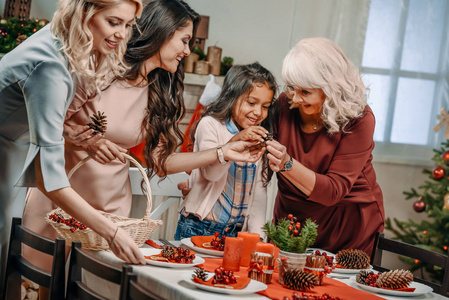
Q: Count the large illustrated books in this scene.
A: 0